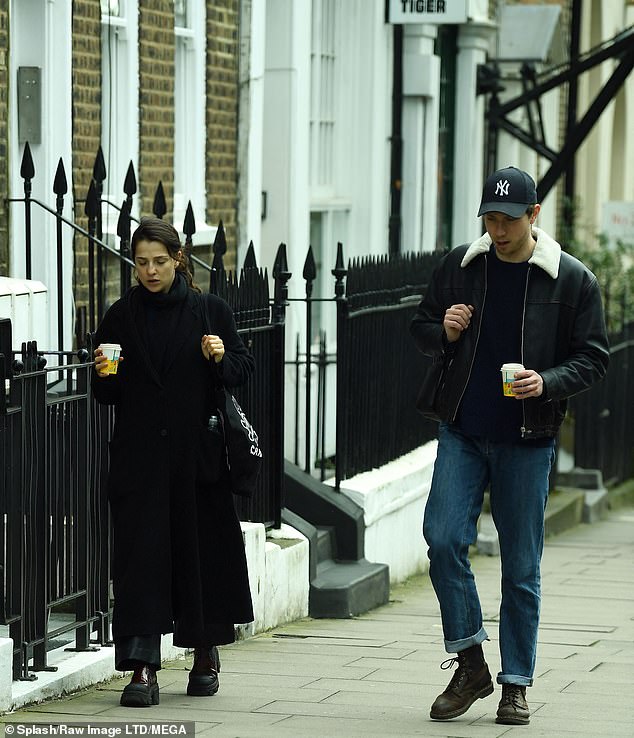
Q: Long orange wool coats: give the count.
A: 0